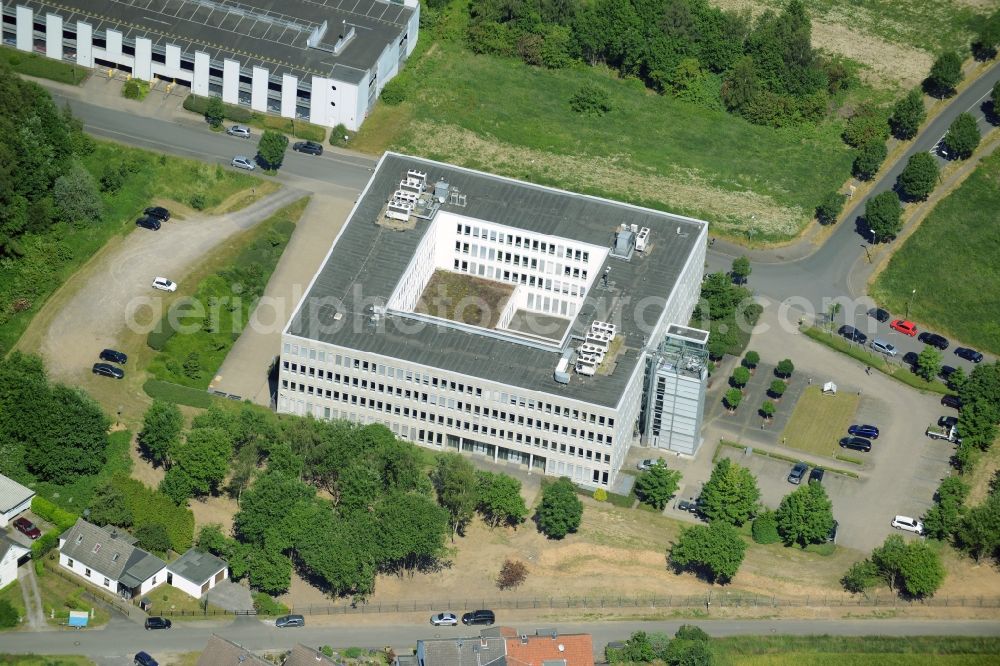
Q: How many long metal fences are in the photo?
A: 1